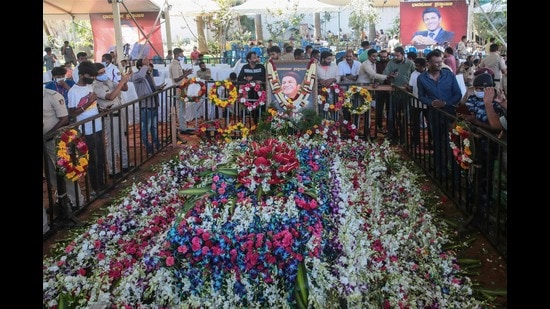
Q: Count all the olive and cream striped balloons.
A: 0